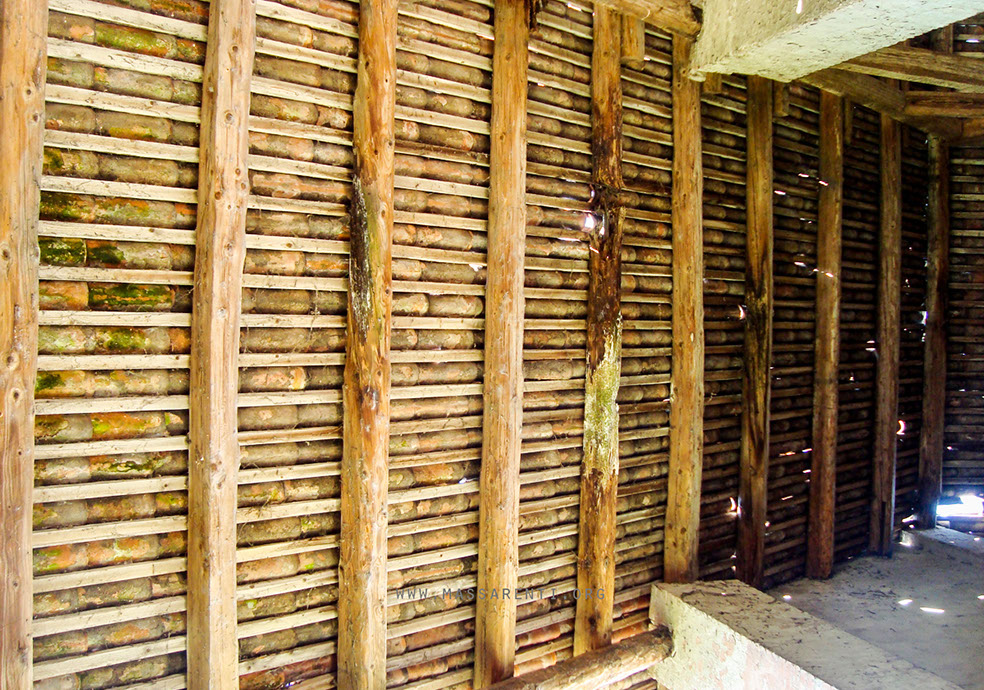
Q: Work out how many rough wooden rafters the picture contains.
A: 10